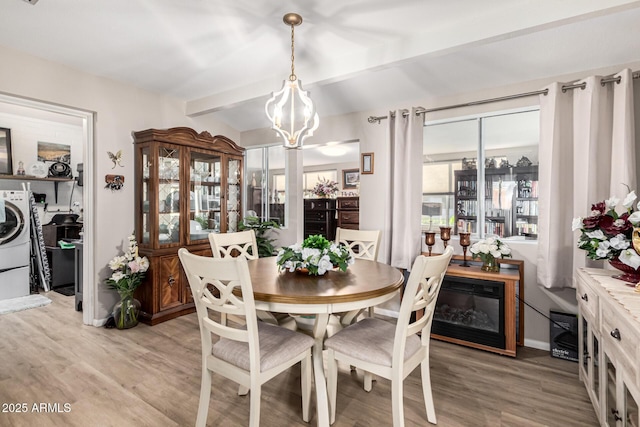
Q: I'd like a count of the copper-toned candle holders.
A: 3